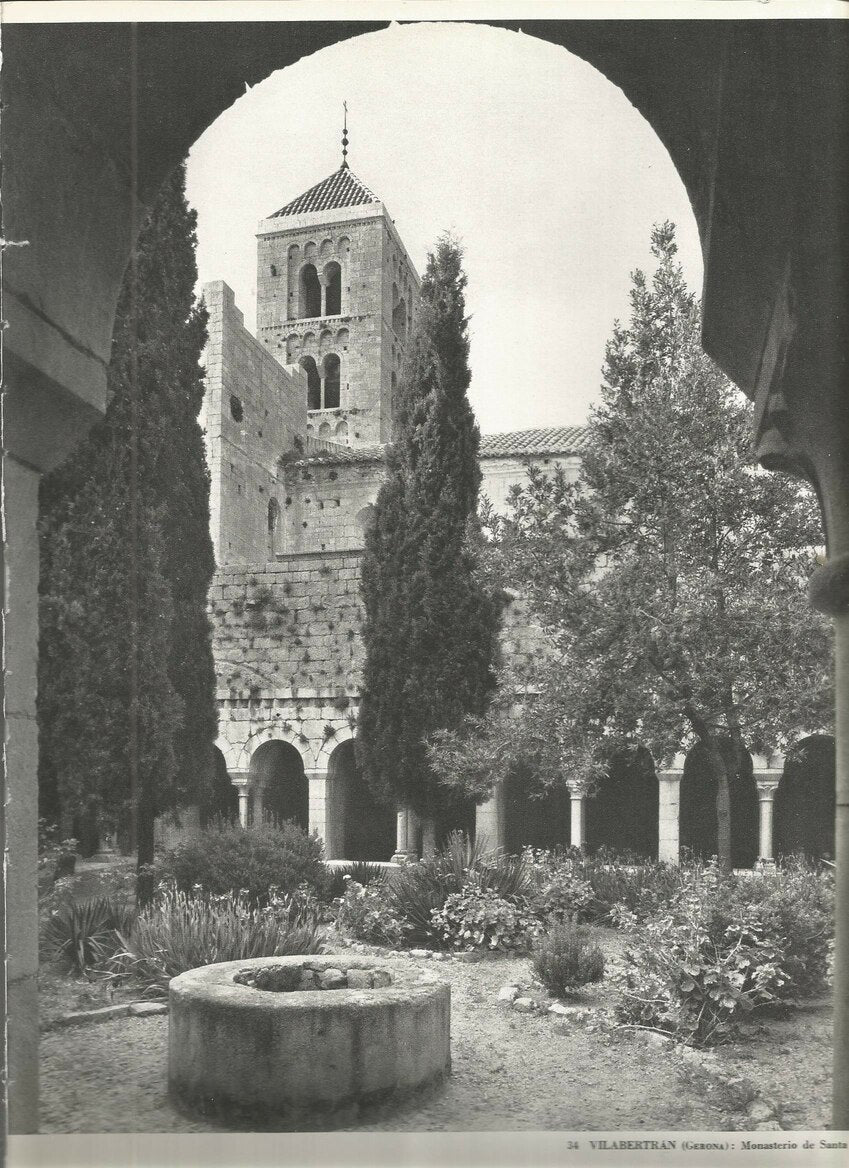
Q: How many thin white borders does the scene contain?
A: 2